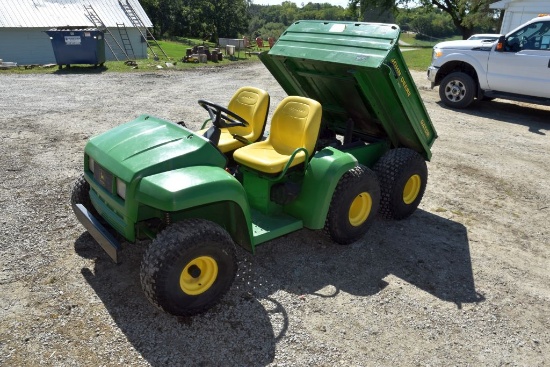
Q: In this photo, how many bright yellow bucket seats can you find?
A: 2